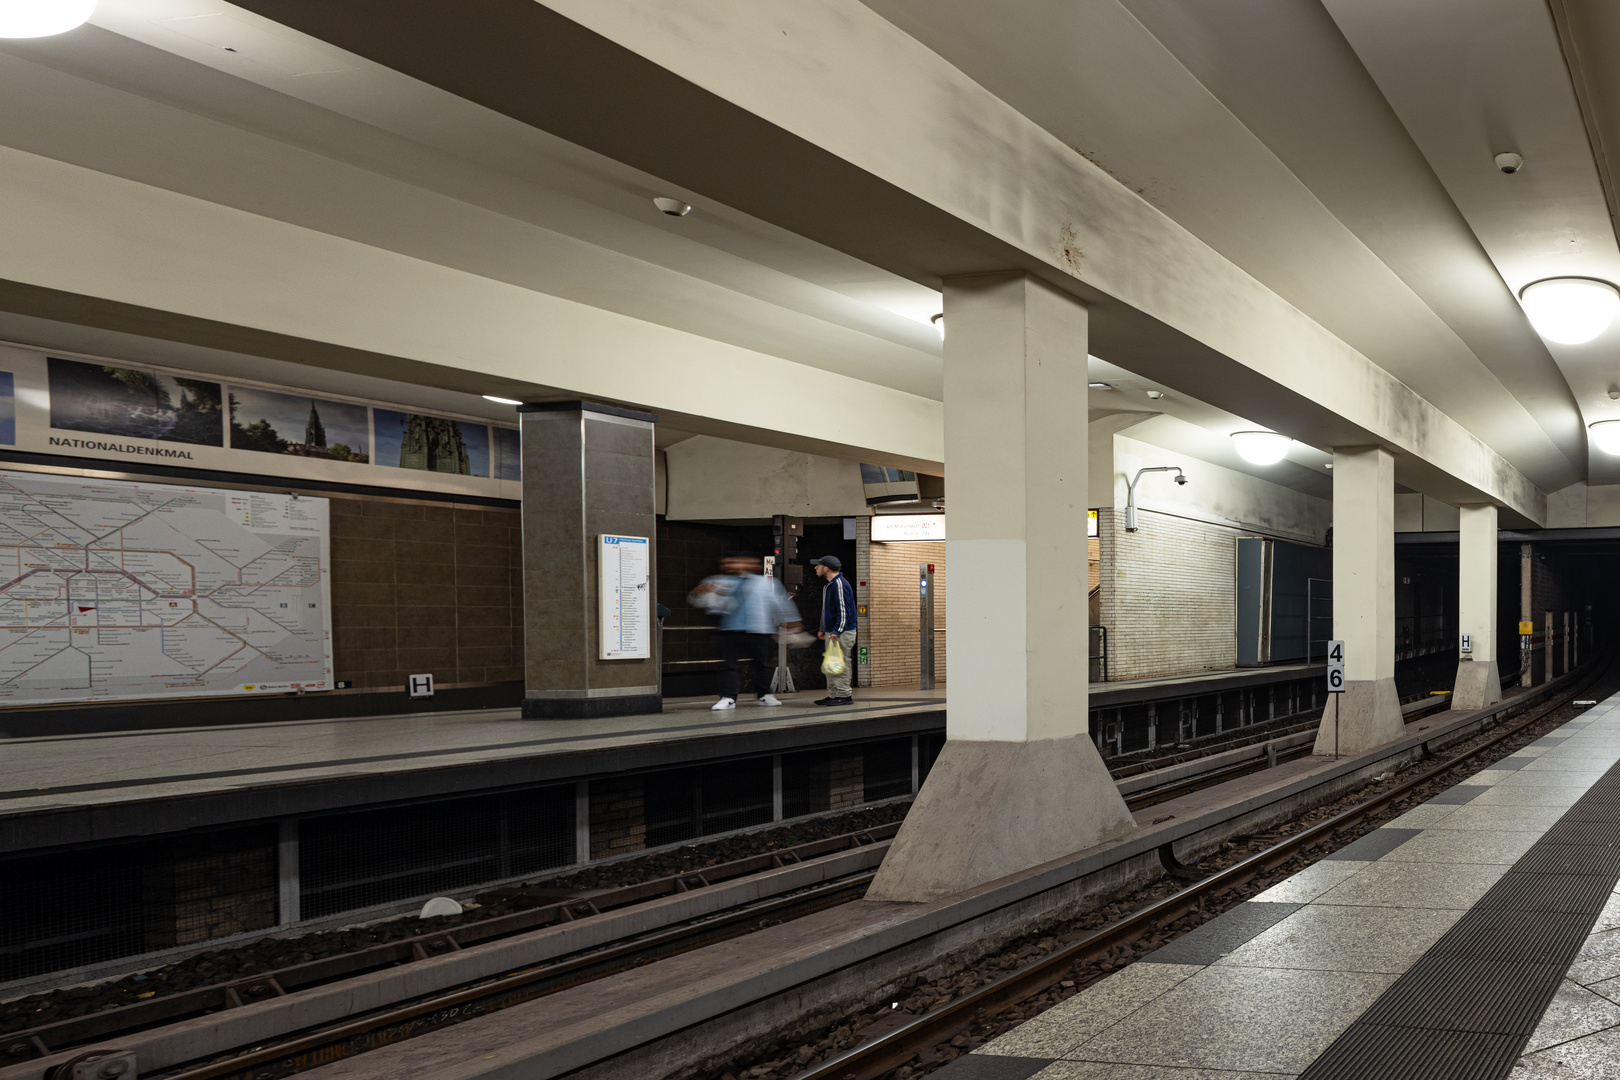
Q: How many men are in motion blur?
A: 1